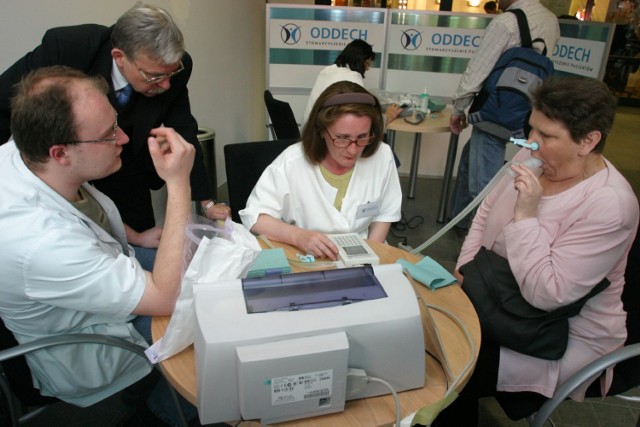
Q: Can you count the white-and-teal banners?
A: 3